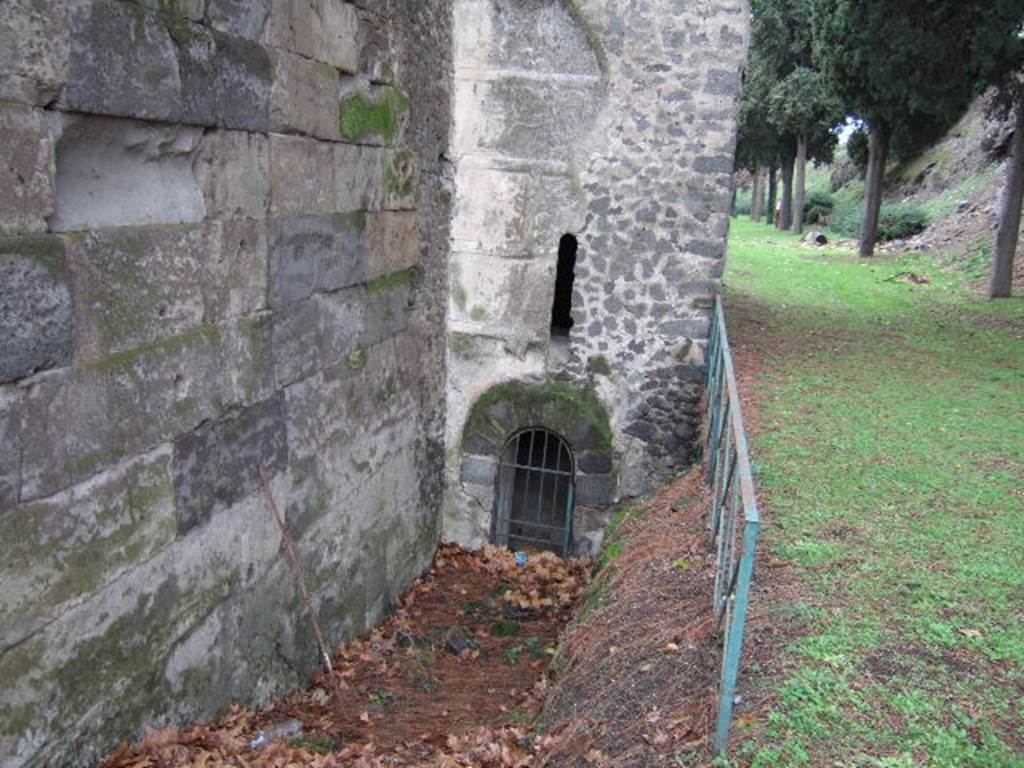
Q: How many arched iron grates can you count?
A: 1